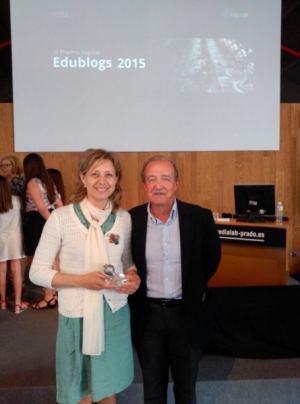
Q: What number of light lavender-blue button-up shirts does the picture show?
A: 1